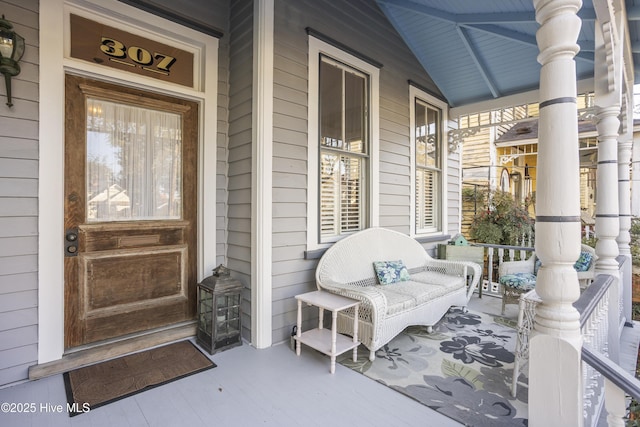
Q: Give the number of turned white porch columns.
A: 3